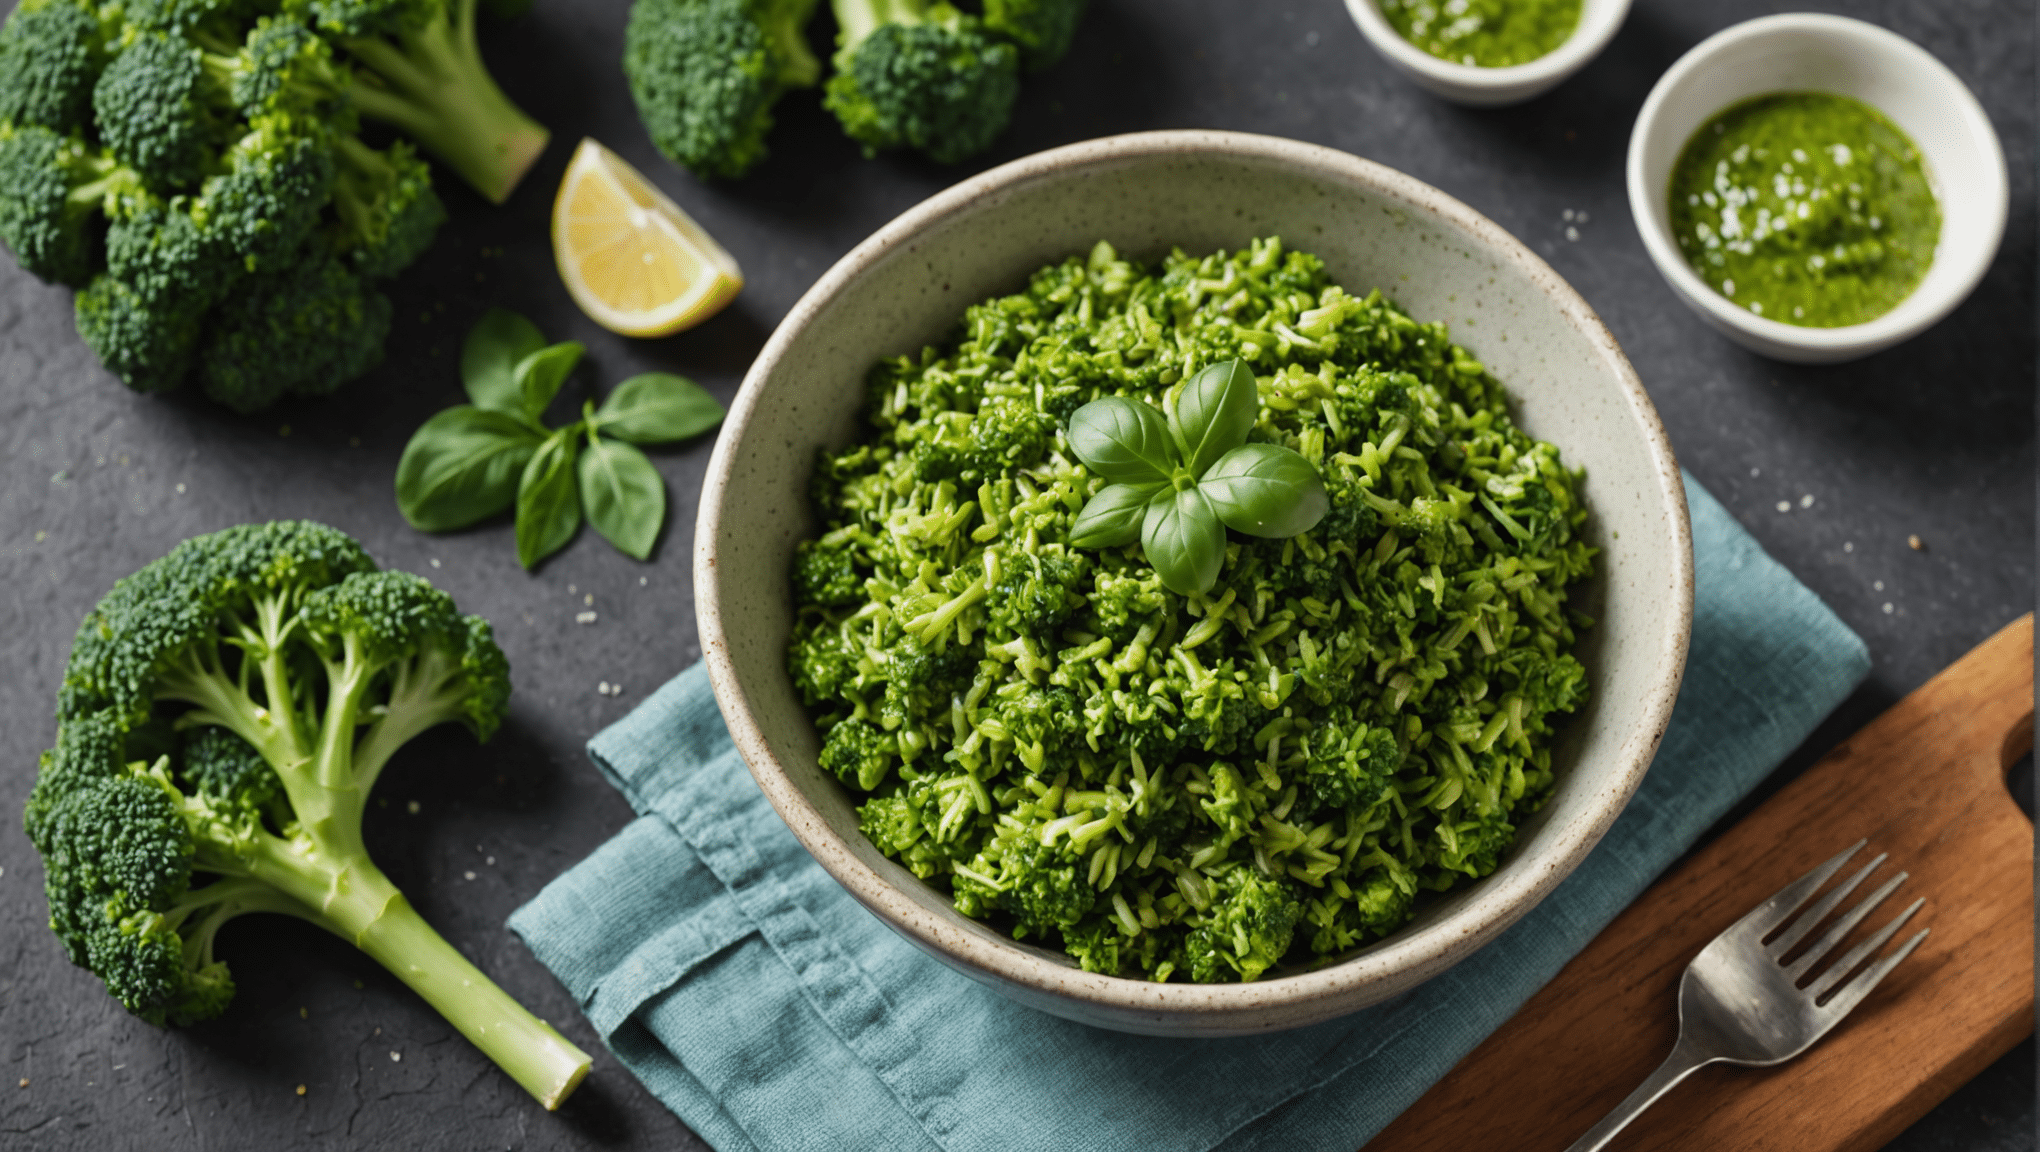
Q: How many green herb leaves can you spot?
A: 11